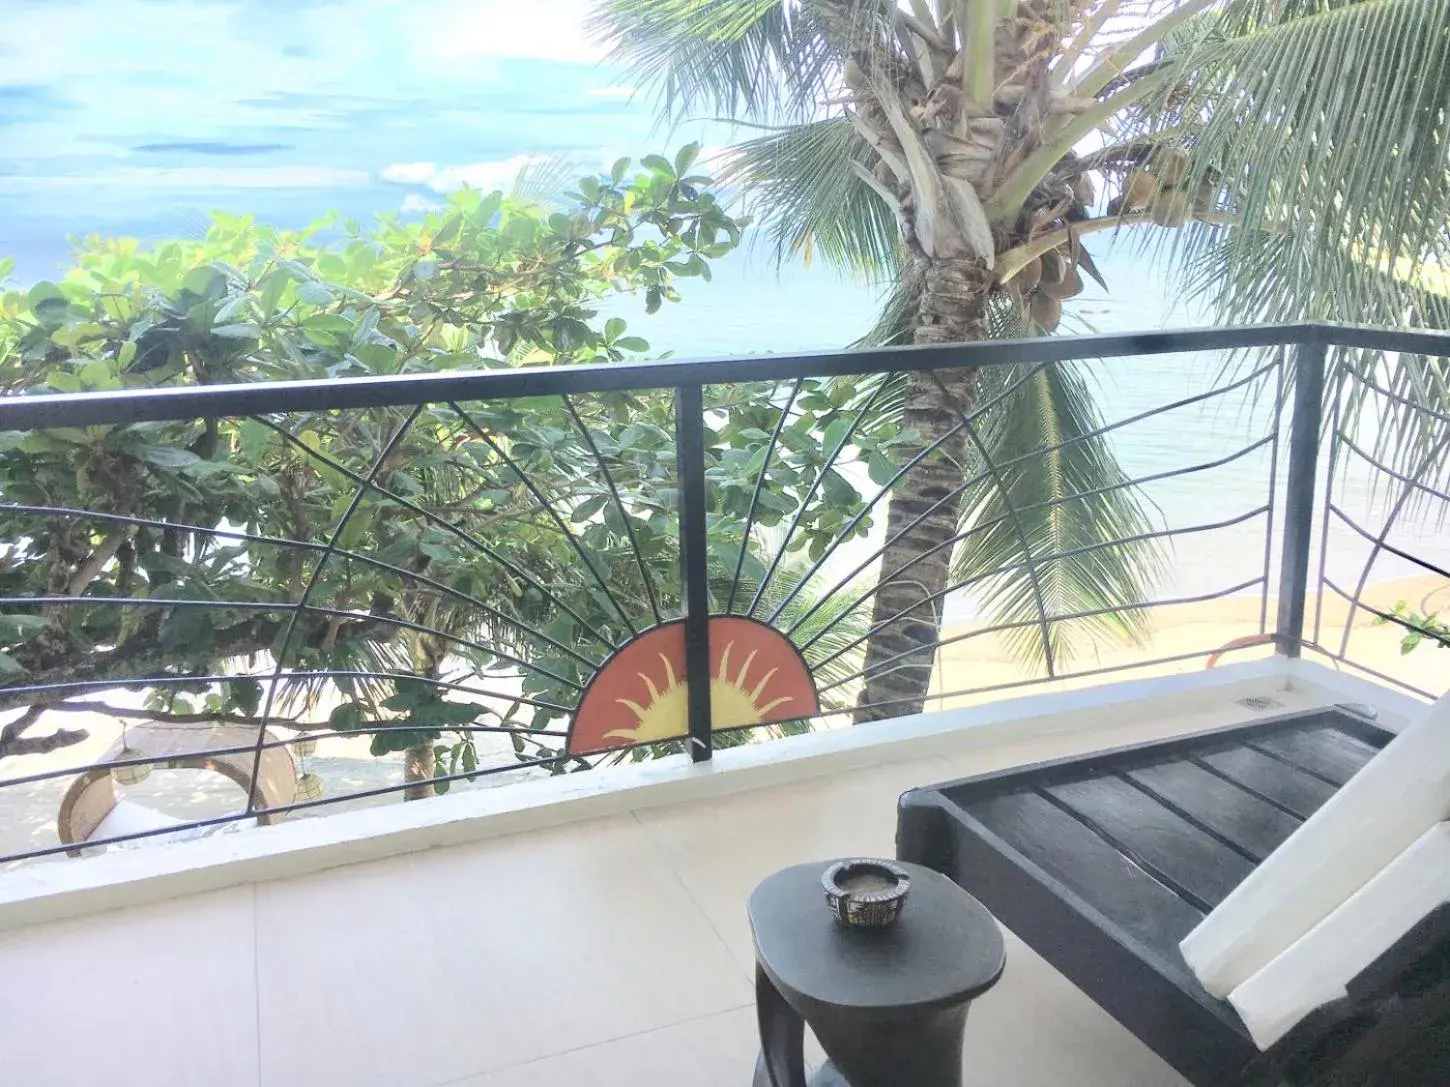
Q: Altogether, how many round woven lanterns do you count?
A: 3